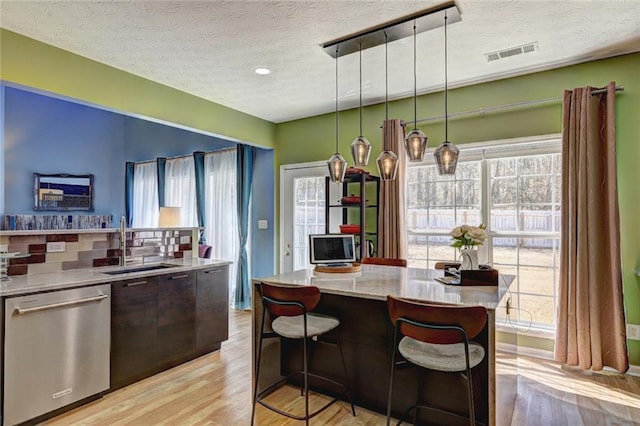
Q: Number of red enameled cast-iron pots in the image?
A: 3